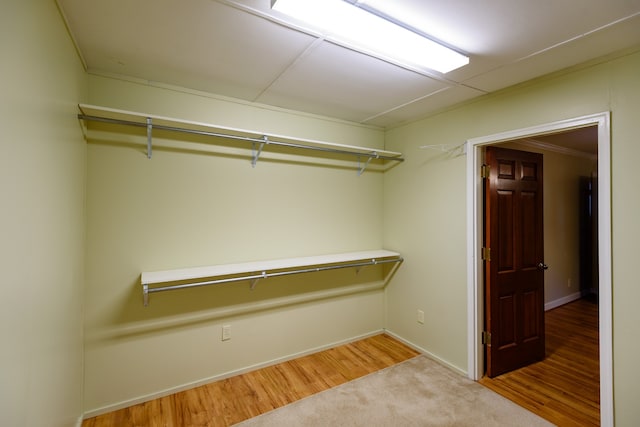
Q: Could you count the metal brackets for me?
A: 6